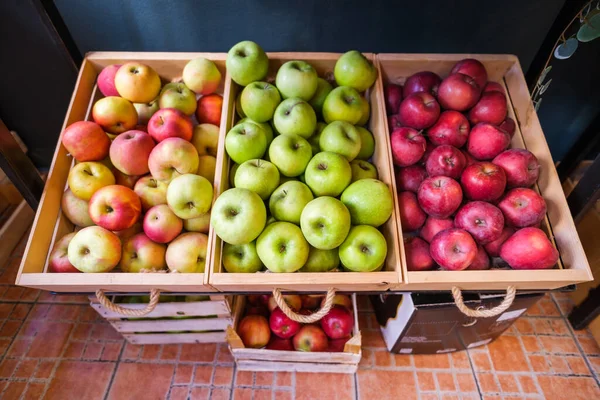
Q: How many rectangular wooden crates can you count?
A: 5